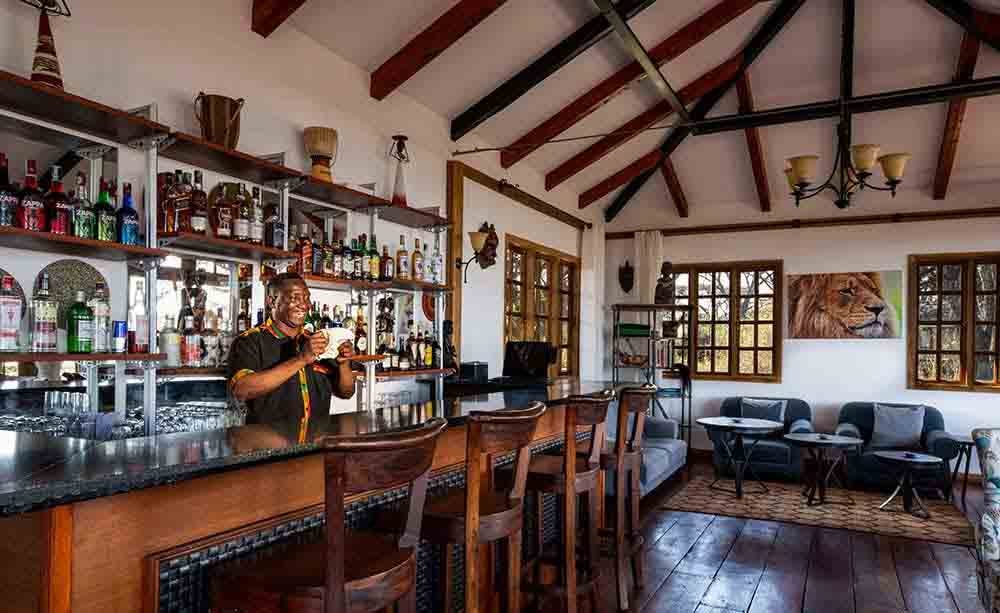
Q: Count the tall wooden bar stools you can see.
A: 4